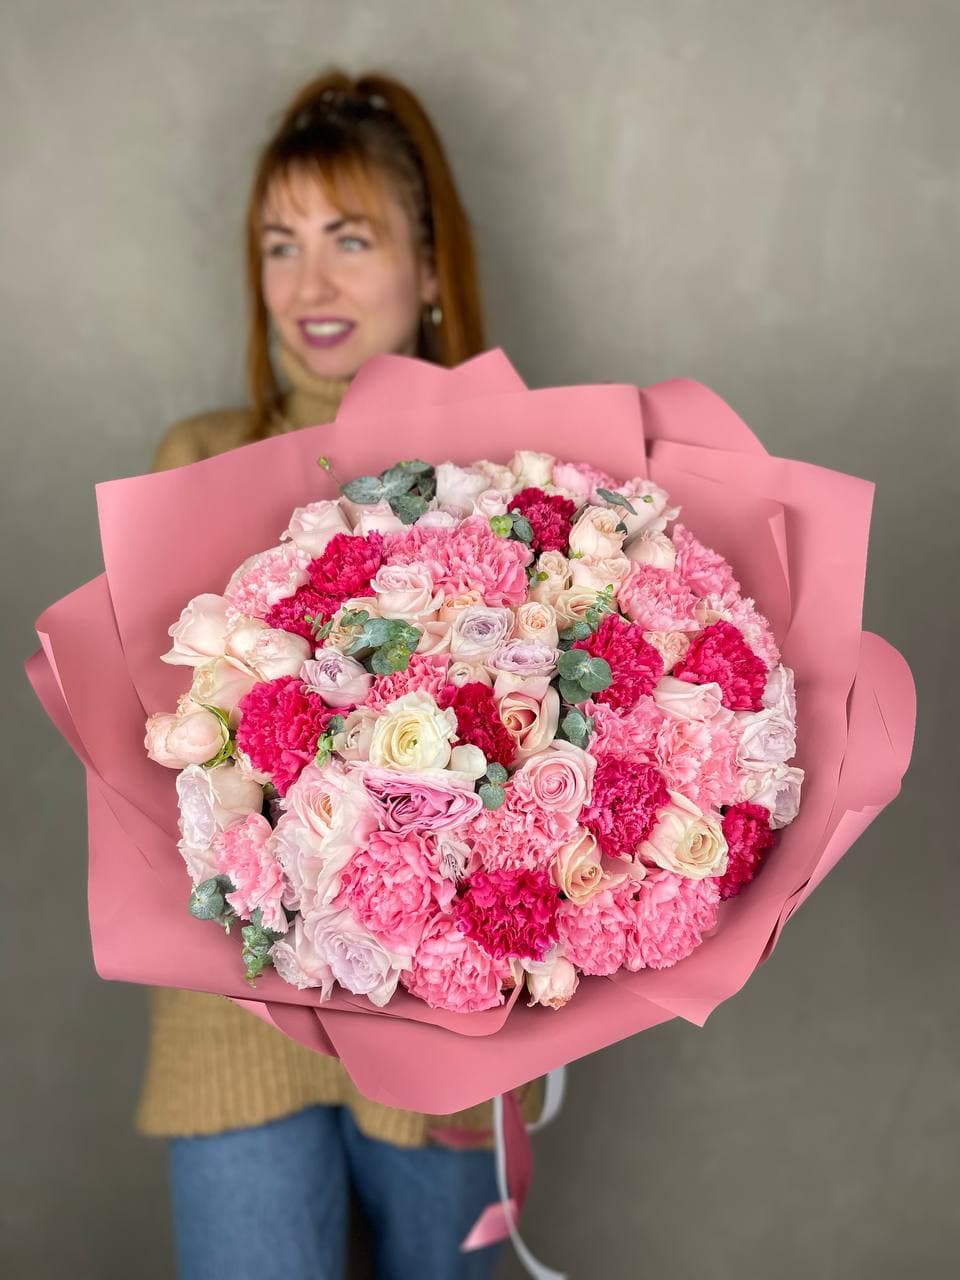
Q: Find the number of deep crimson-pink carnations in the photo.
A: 10